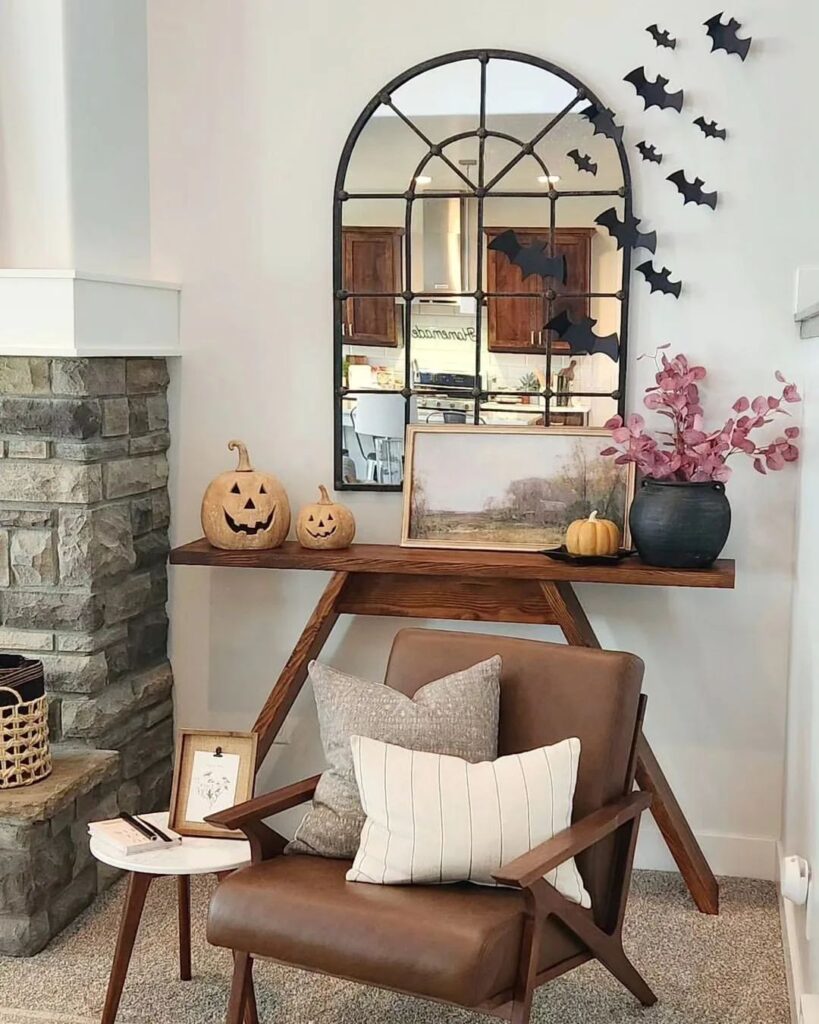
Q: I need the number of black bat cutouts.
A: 12